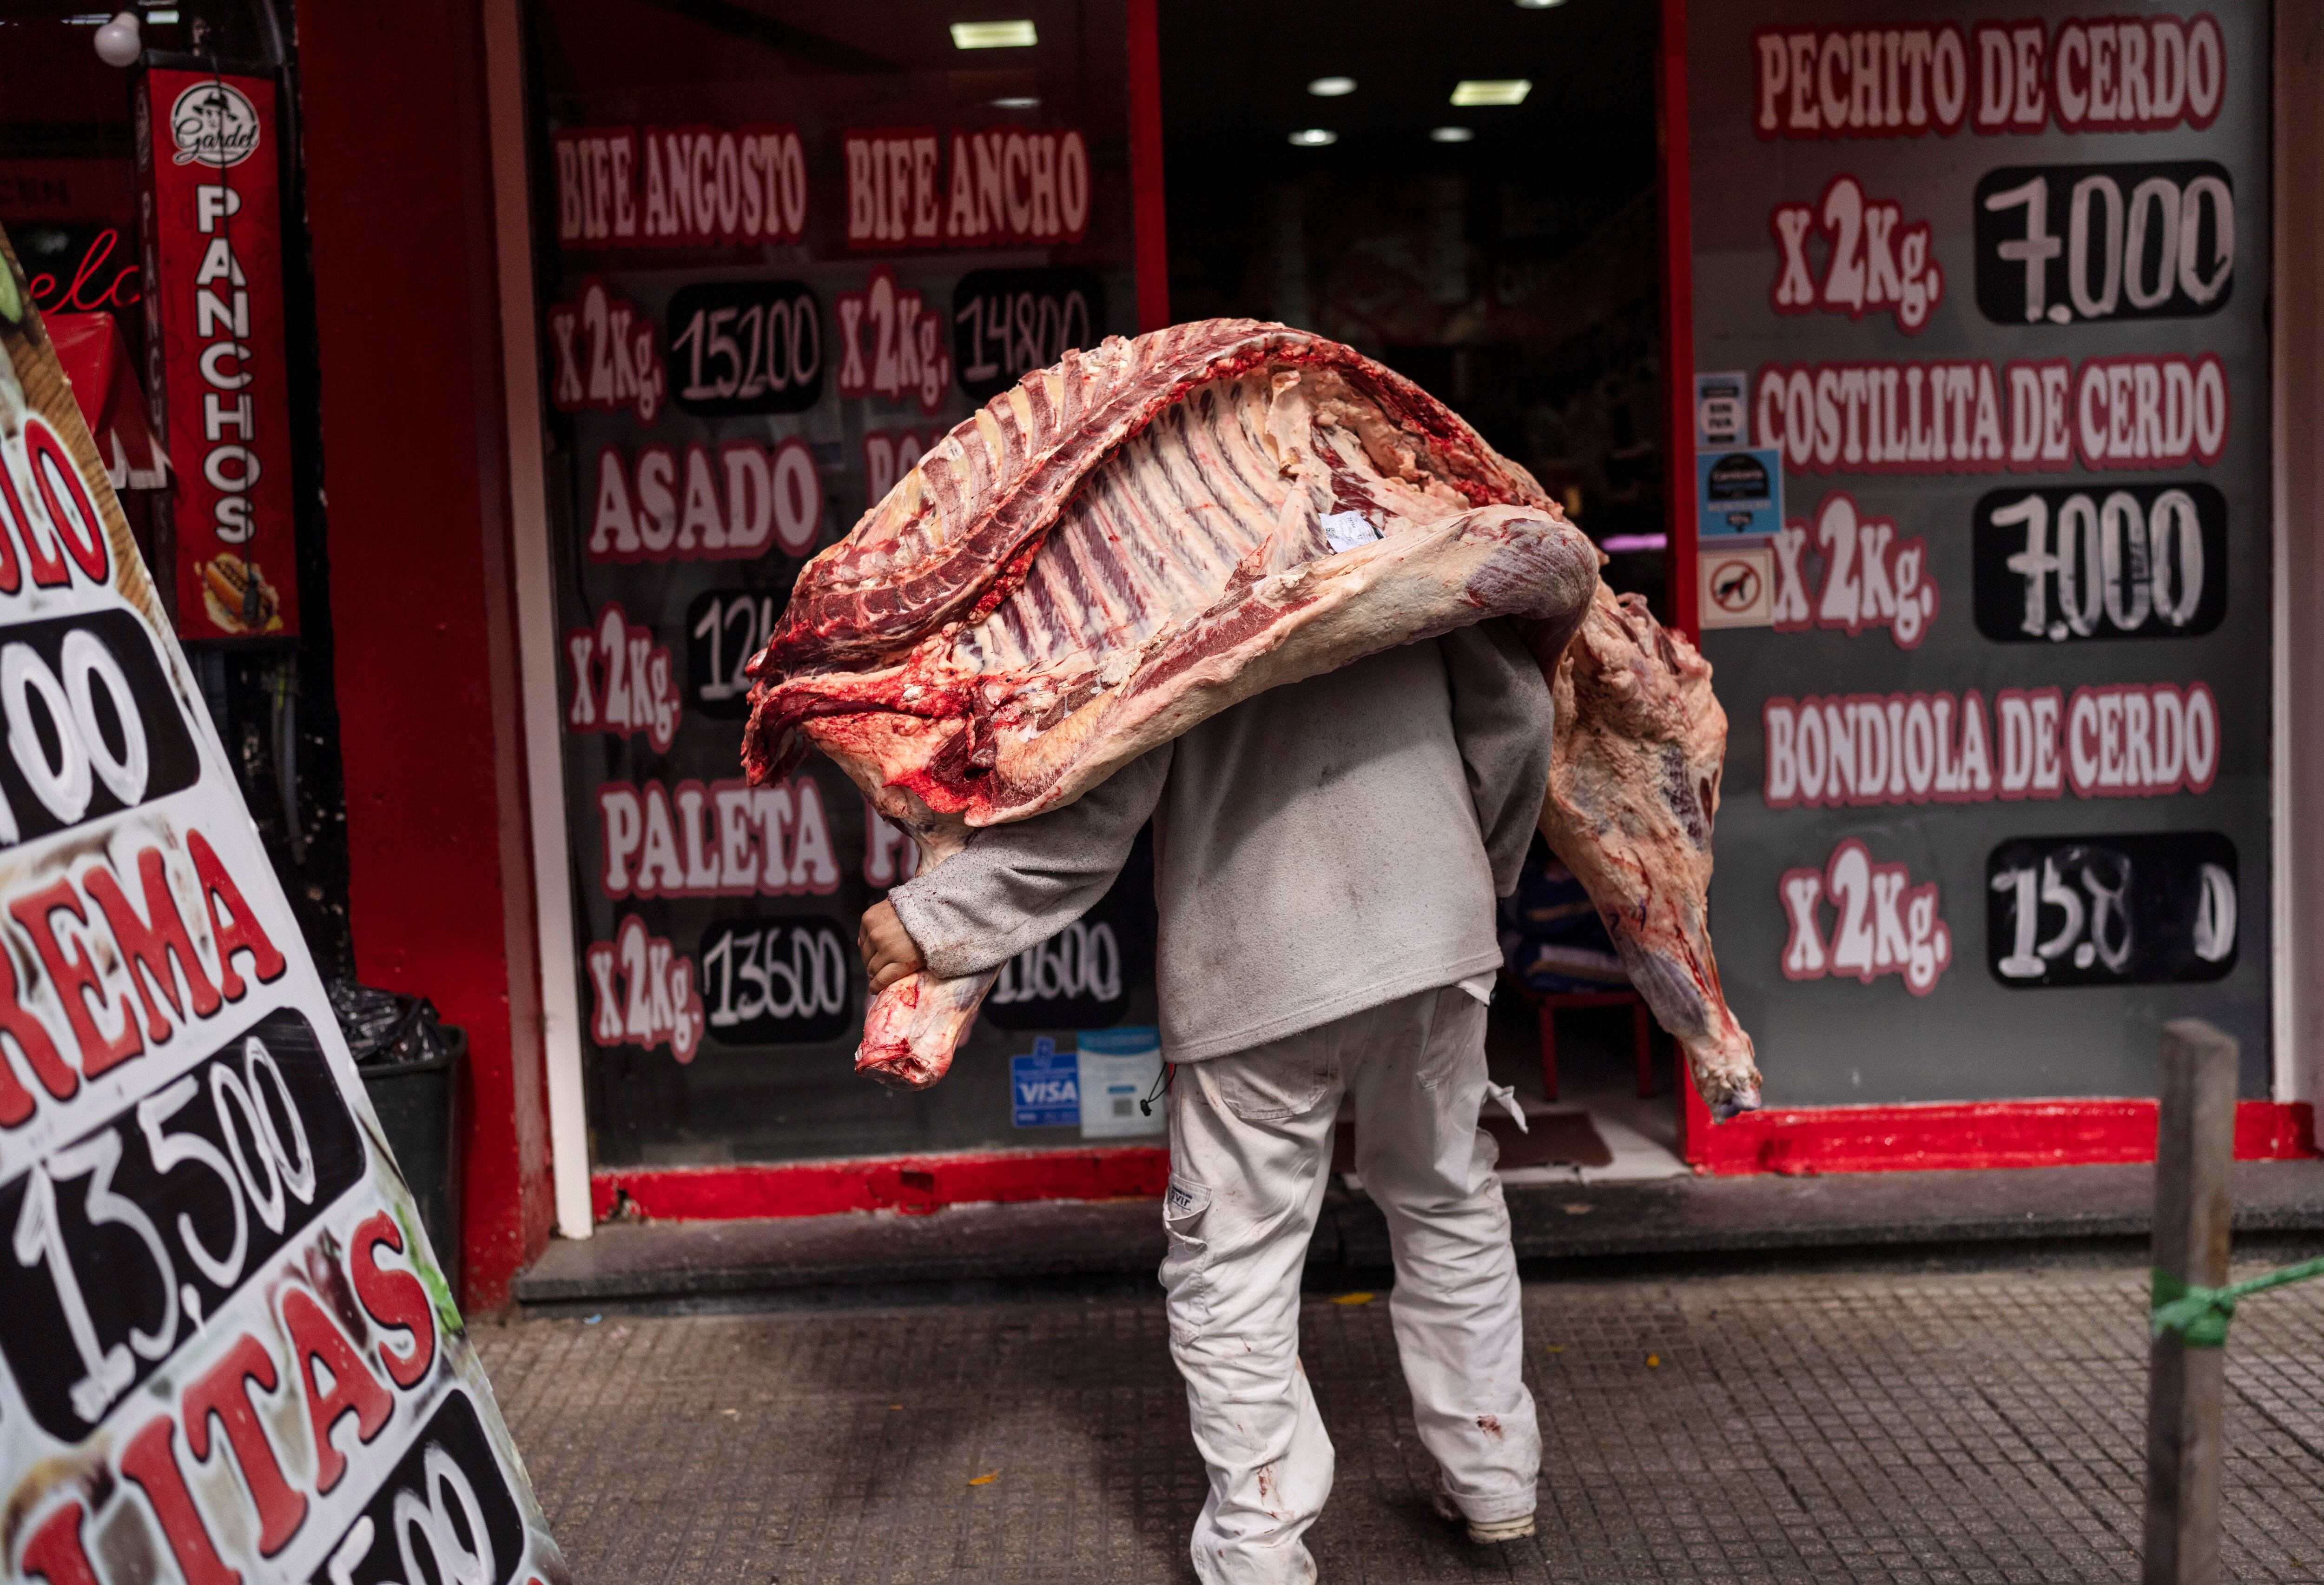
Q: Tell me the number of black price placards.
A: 11